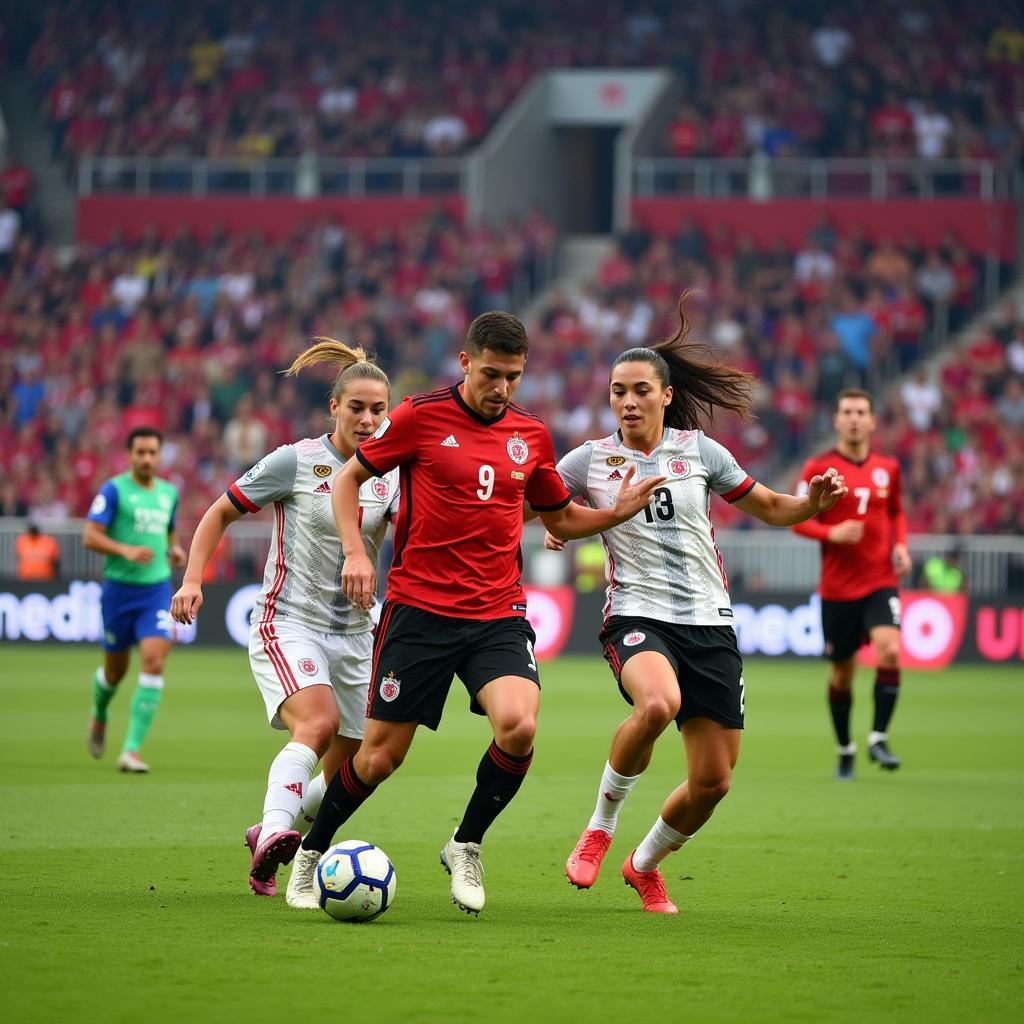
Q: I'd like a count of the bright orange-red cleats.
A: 2